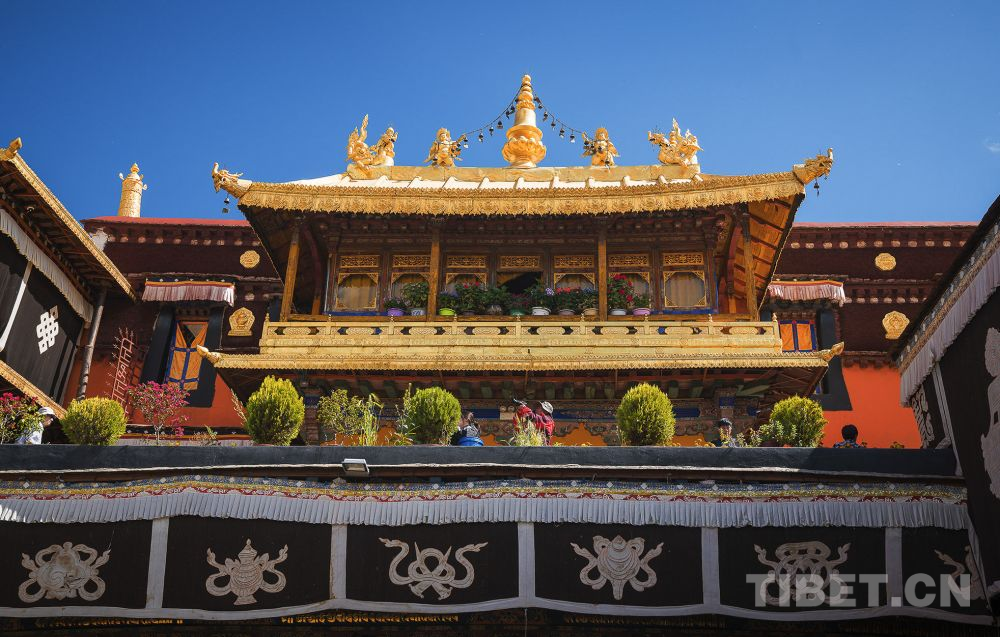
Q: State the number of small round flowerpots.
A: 11